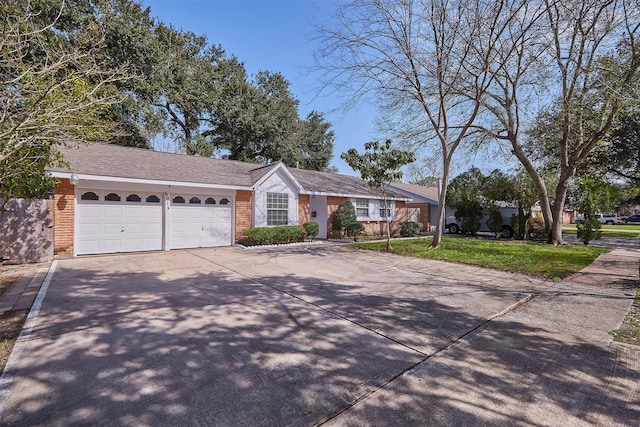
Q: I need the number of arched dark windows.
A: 8